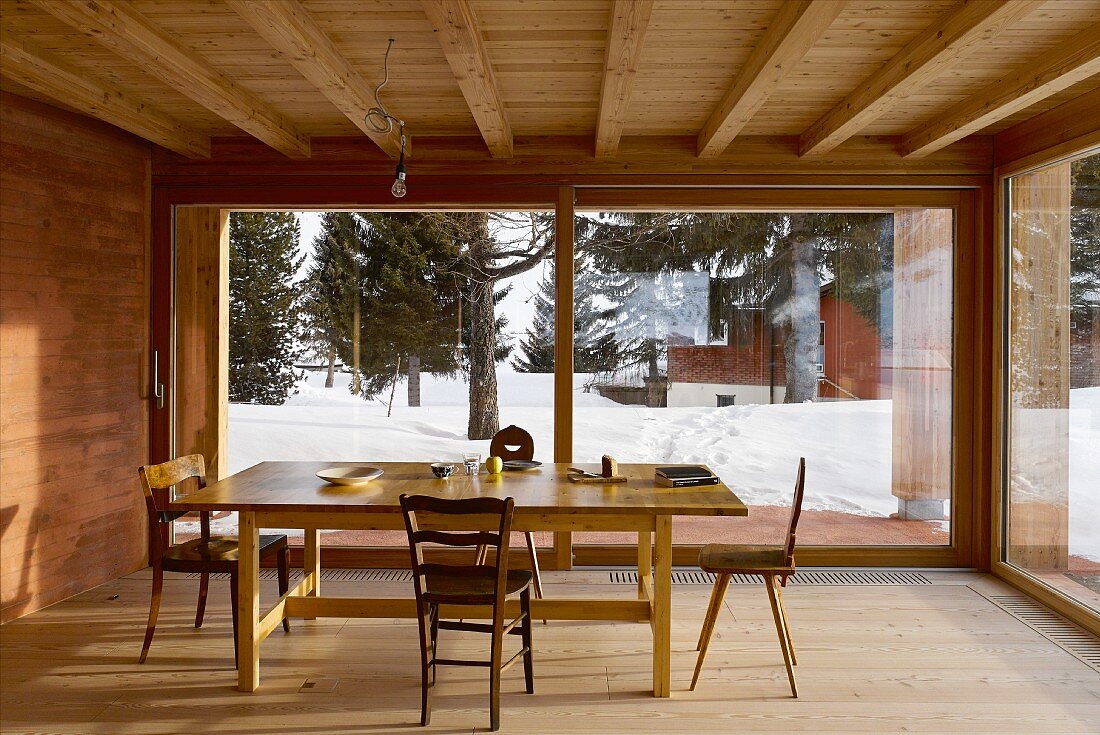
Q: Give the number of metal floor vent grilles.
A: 3